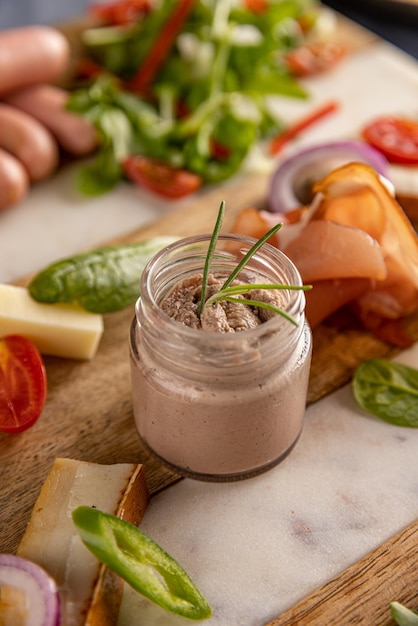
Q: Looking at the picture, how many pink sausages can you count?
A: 4